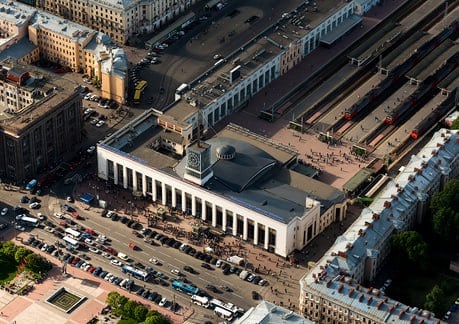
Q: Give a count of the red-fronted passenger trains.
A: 3